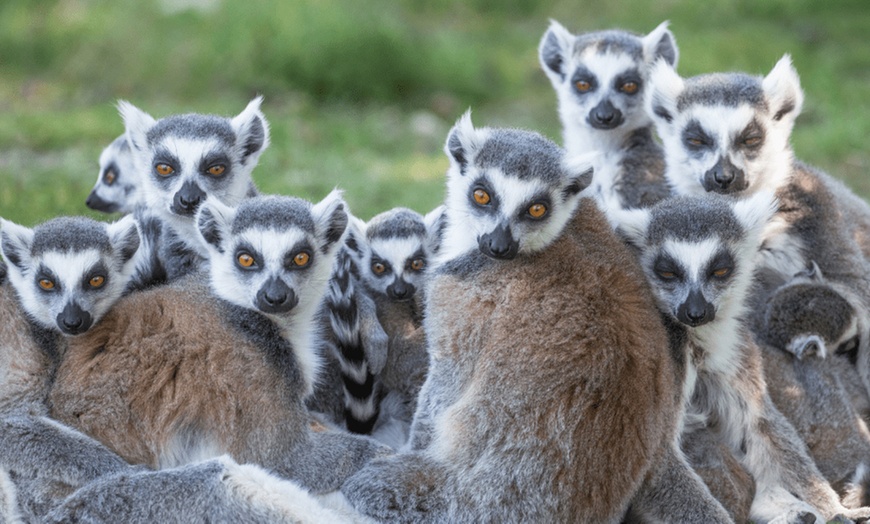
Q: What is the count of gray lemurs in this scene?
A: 10